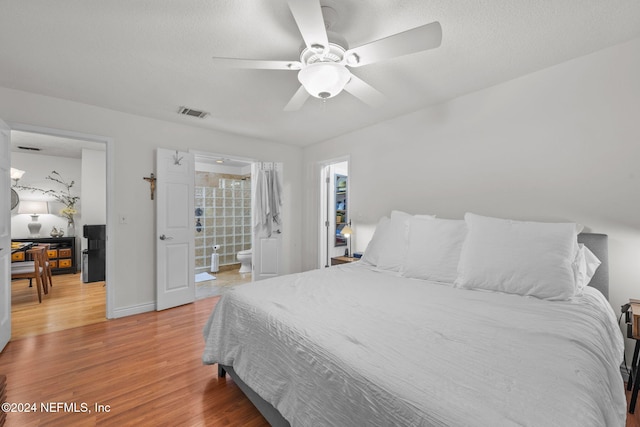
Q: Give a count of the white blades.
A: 5